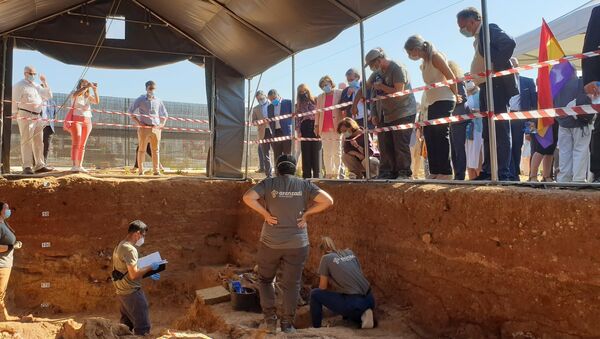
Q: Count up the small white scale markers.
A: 4